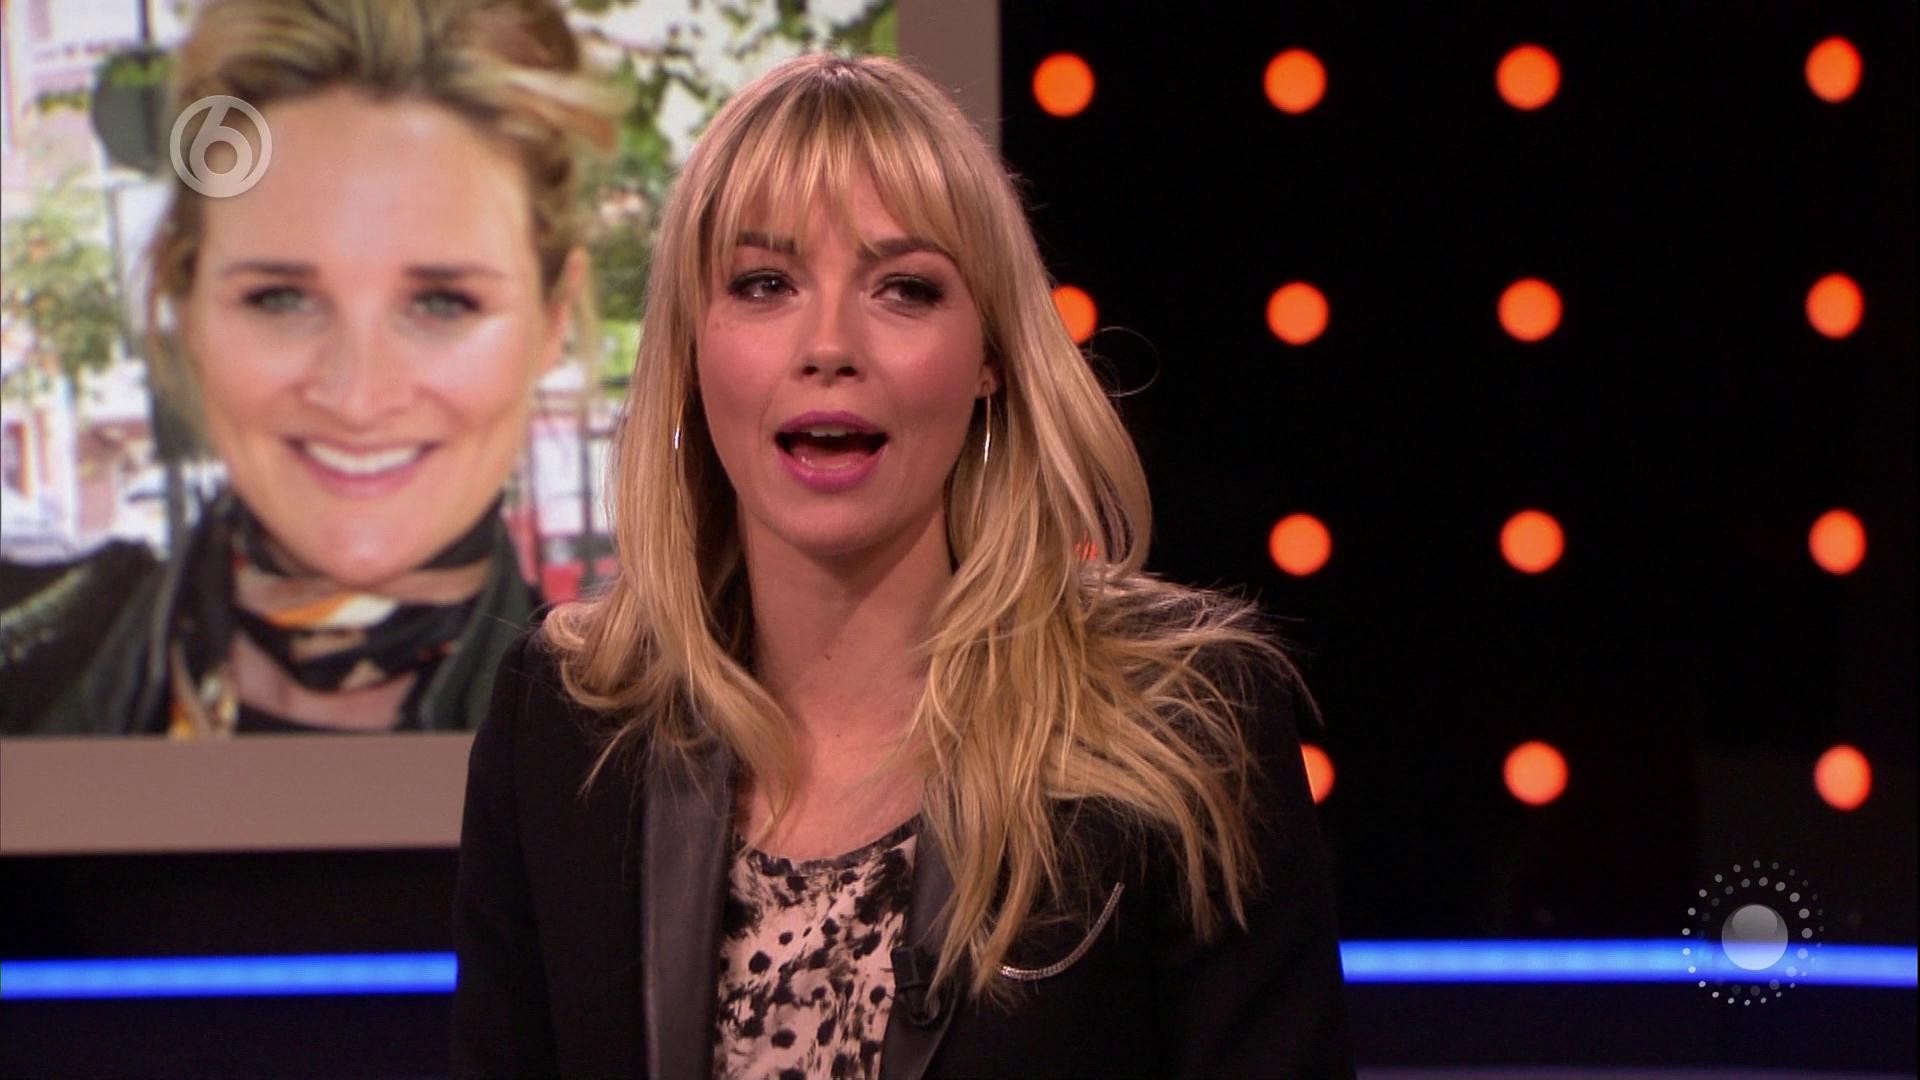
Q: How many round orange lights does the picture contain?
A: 15